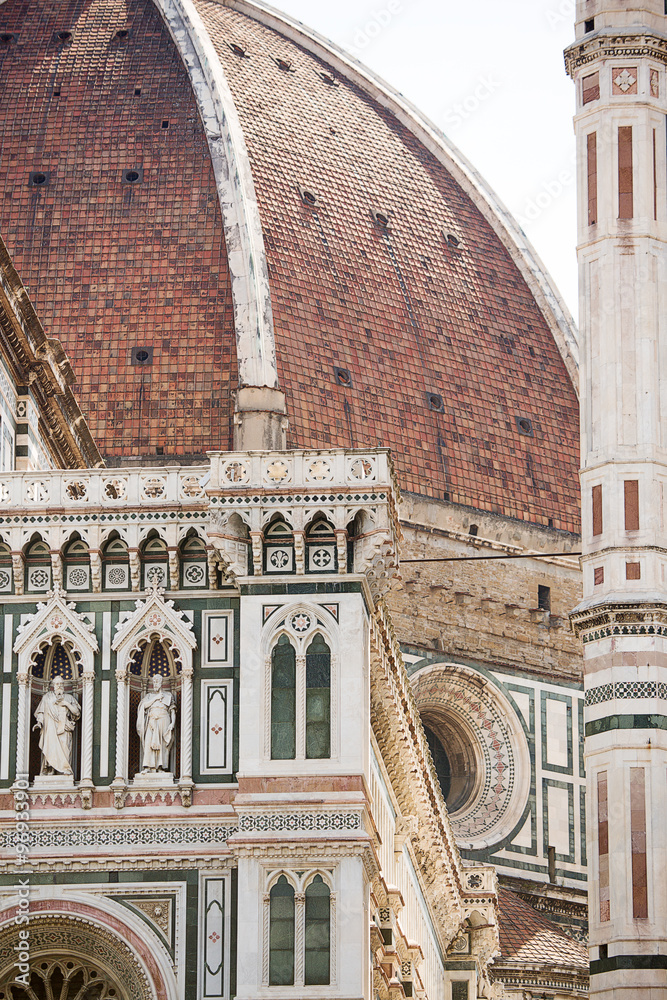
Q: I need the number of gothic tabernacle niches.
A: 2